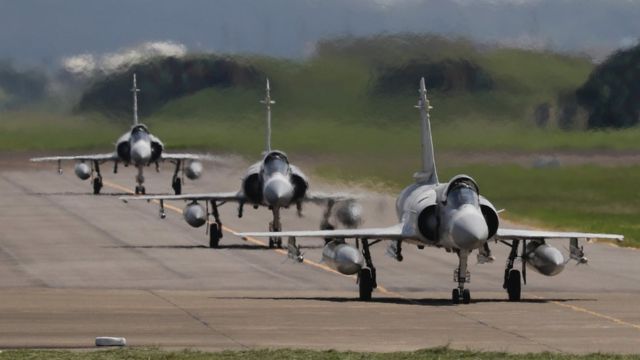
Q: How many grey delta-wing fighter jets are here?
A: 3